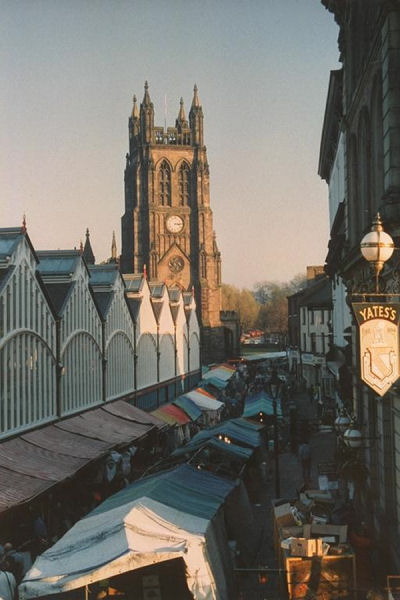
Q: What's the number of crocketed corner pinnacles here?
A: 4